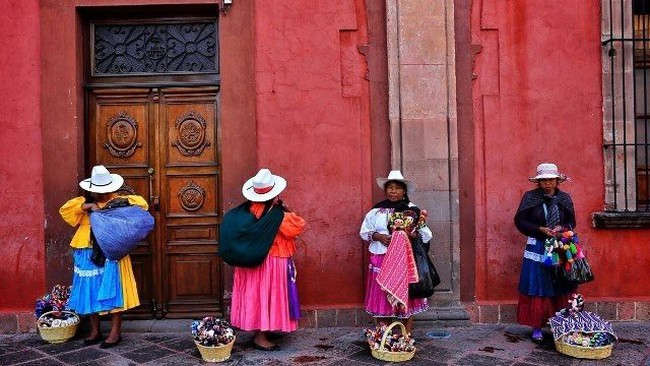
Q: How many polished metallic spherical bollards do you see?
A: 0